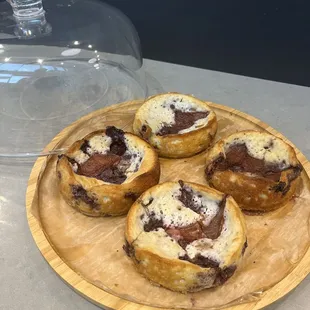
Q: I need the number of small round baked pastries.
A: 4